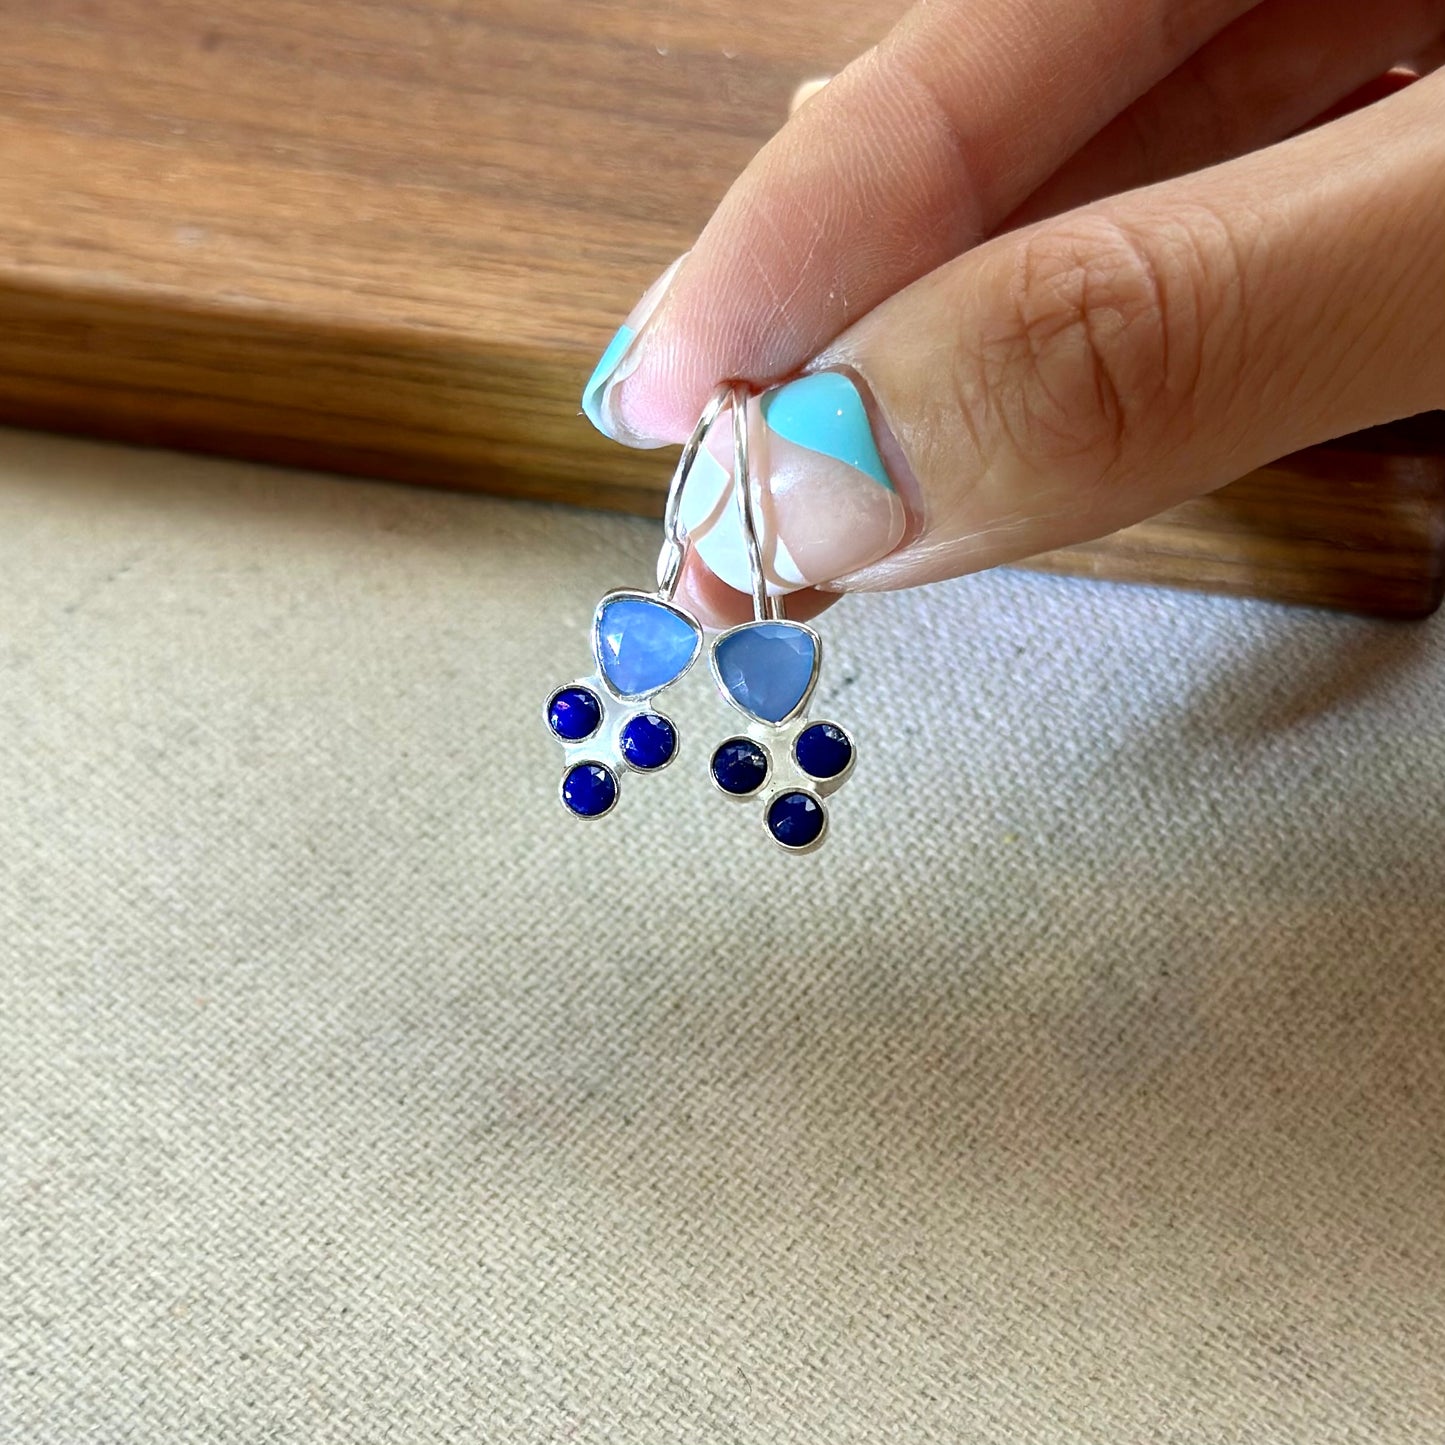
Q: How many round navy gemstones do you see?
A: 6